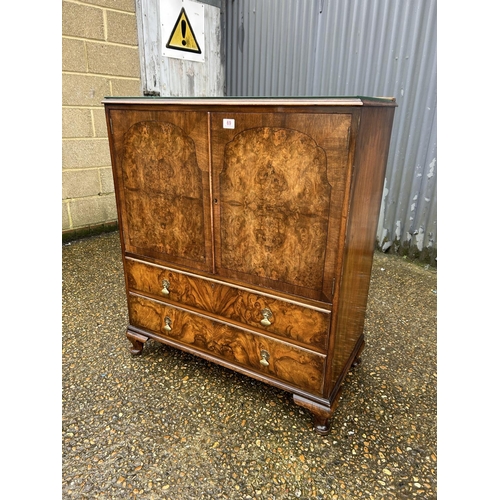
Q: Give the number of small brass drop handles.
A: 4